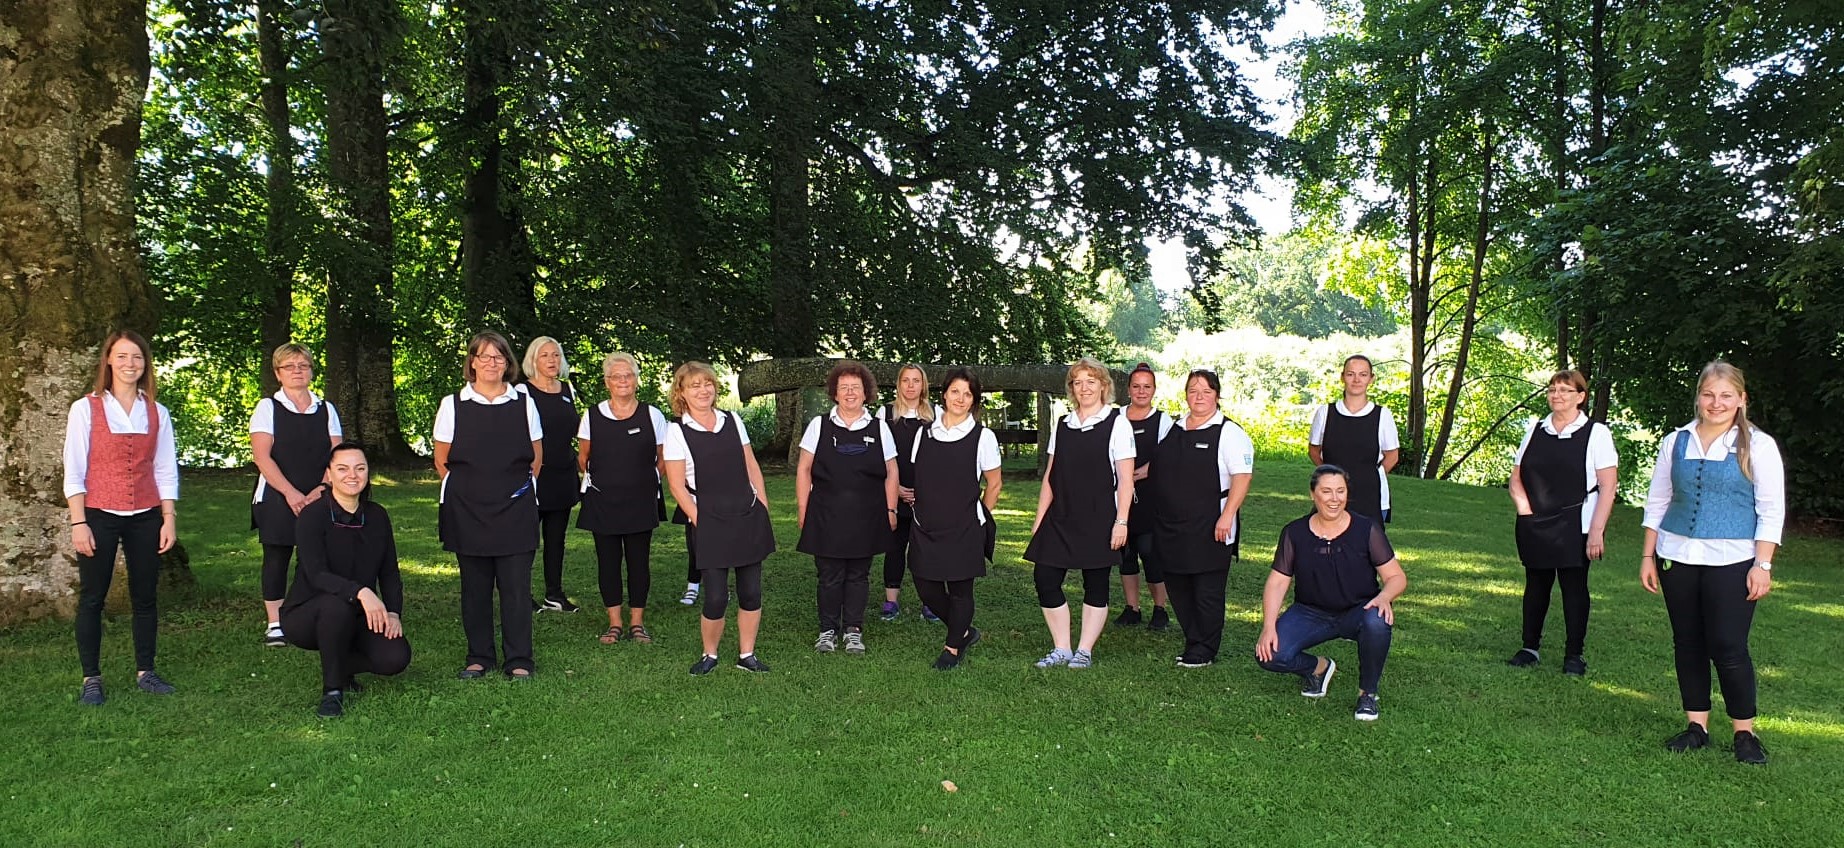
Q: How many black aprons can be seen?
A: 13